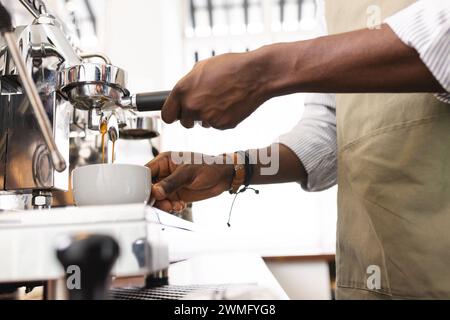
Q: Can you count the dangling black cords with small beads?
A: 2